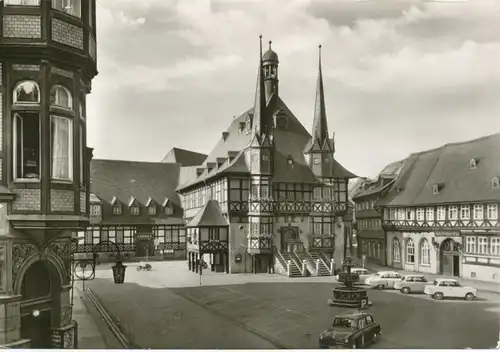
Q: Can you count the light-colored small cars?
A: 4